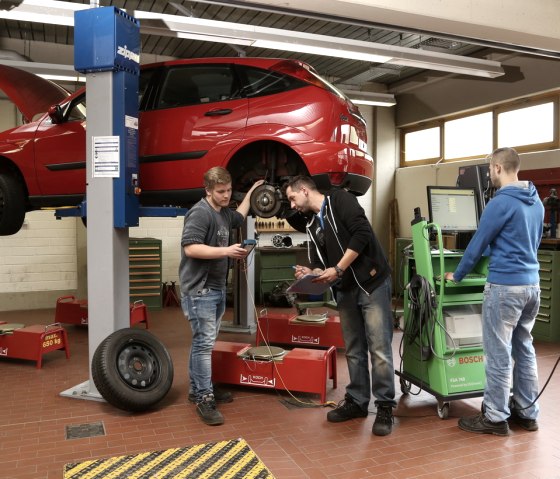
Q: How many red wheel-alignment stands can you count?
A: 4